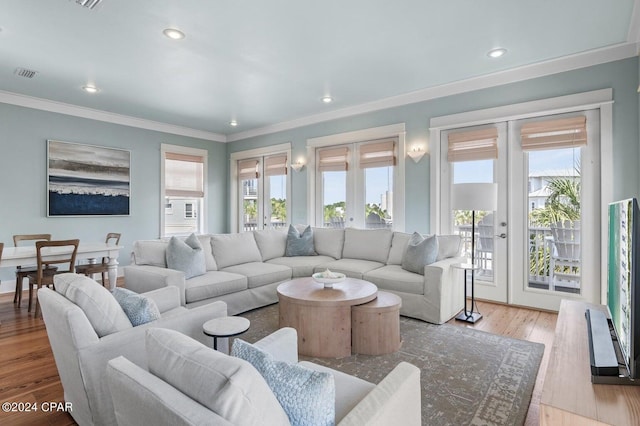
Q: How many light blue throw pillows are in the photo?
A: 5